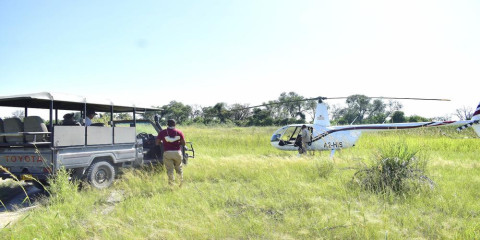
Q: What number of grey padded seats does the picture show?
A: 3